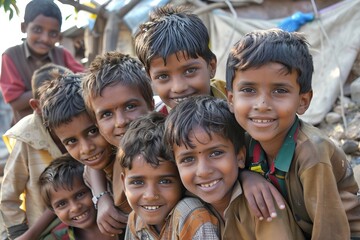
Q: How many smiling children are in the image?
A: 8